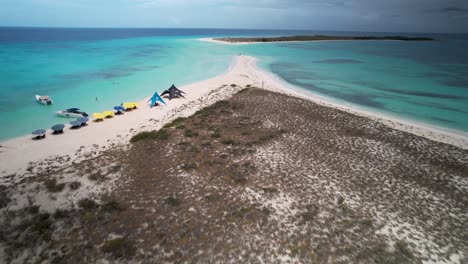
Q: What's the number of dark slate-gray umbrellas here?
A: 4